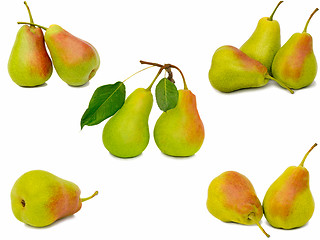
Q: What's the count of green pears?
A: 10